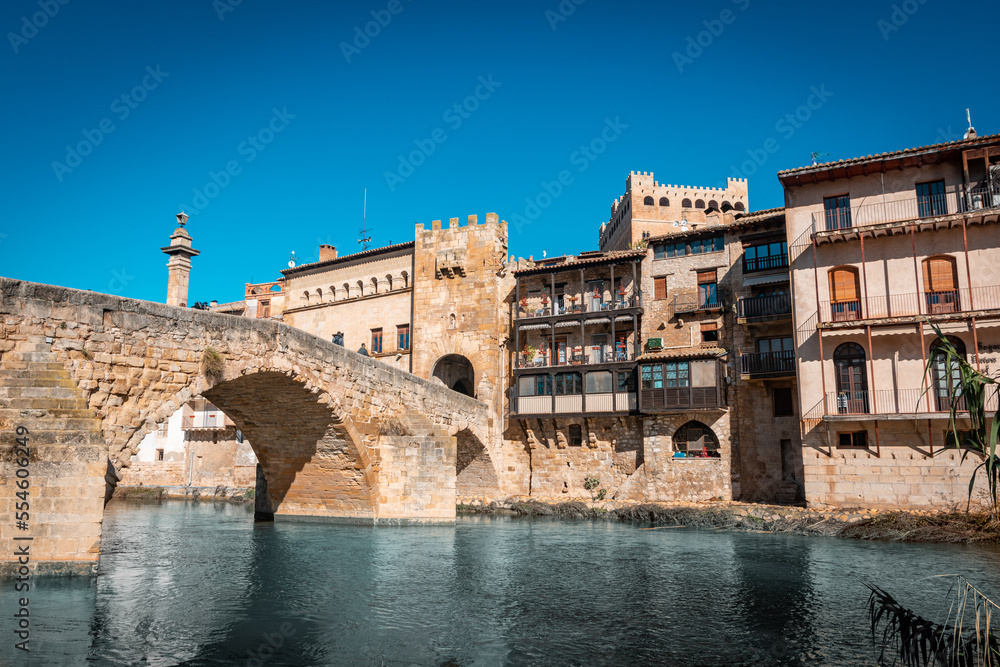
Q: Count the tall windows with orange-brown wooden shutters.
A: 2